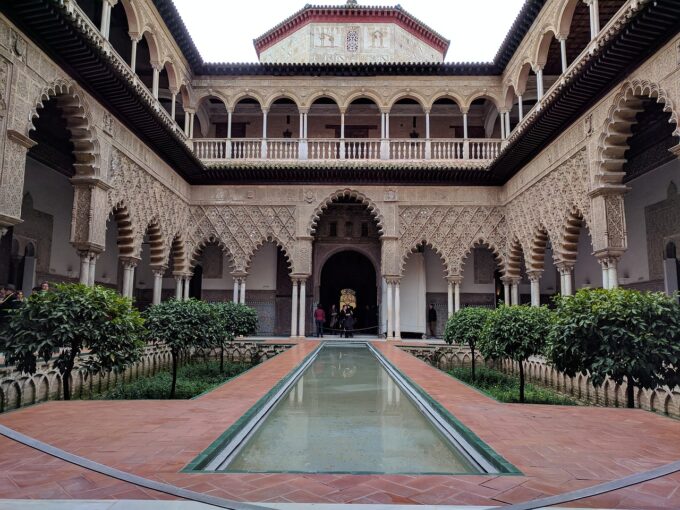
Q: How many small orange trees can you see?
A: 6